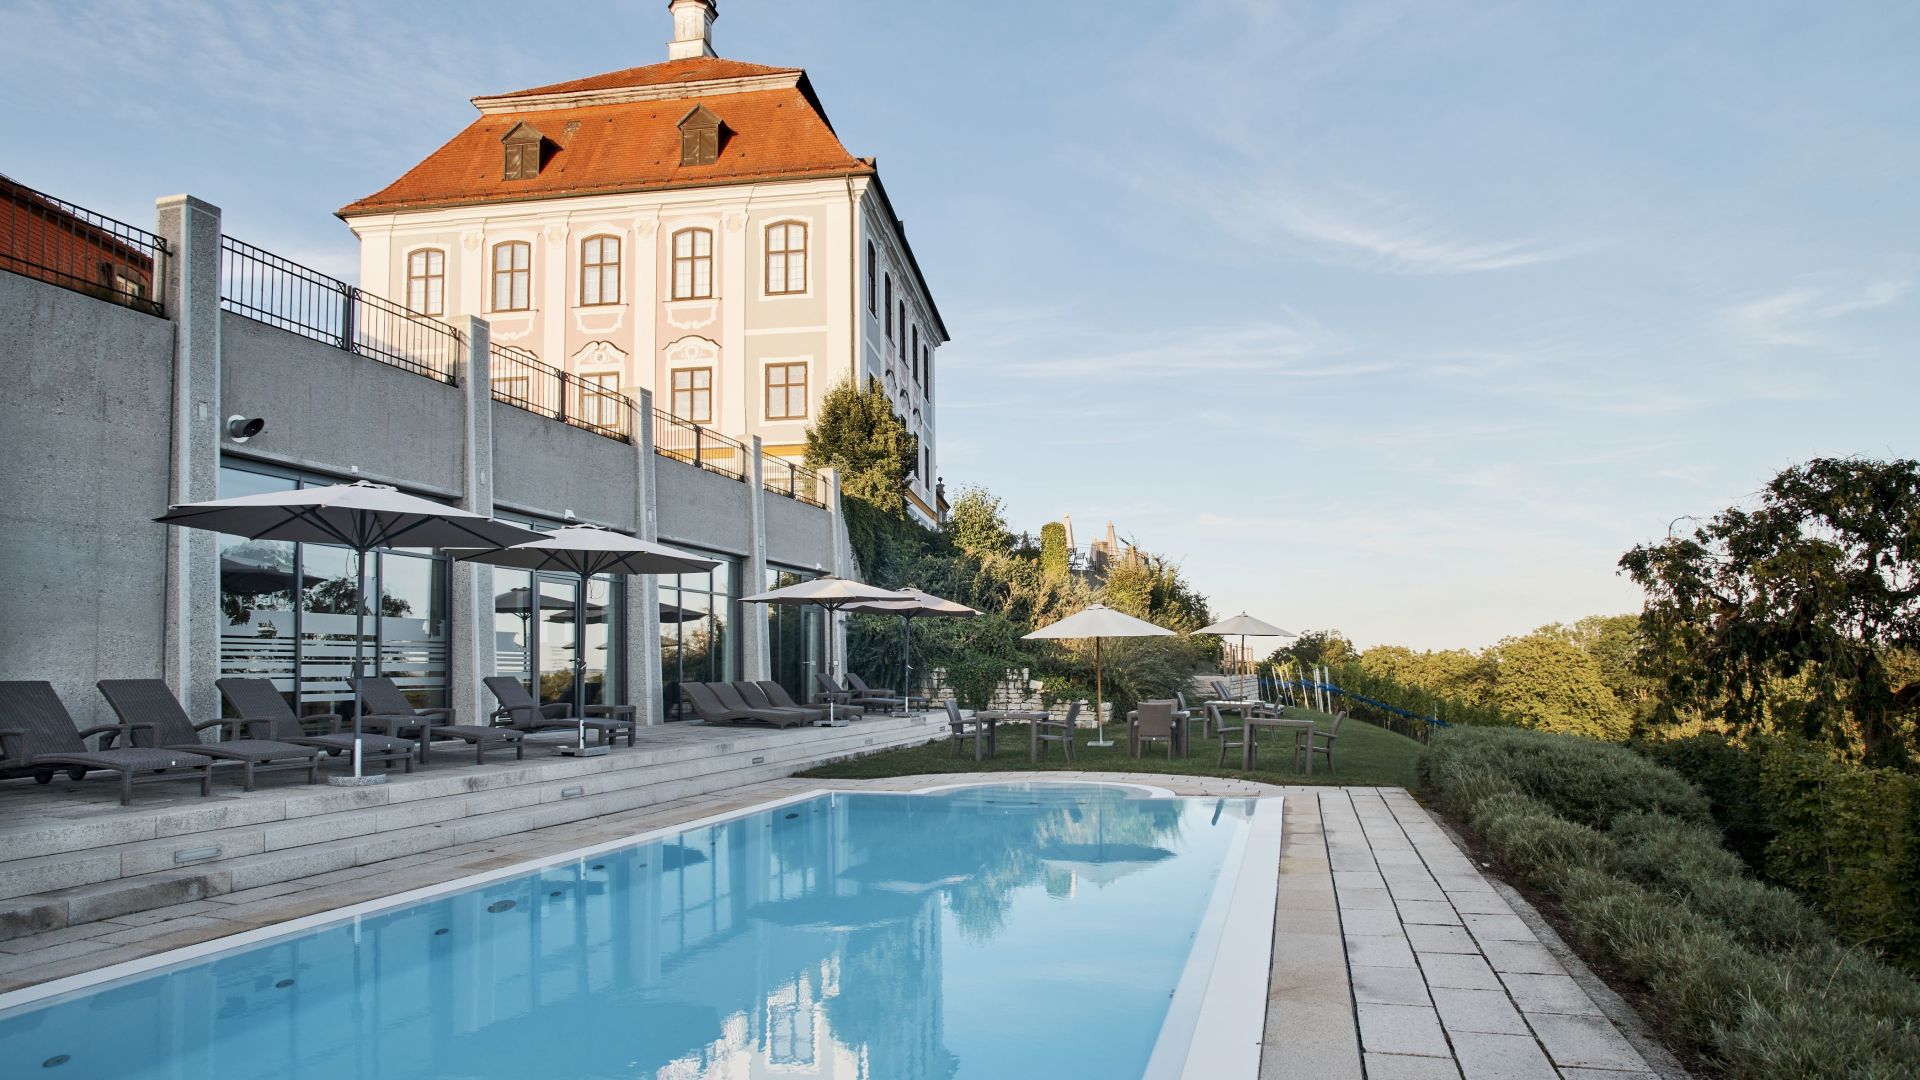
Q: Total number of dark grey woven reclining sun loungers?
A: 11